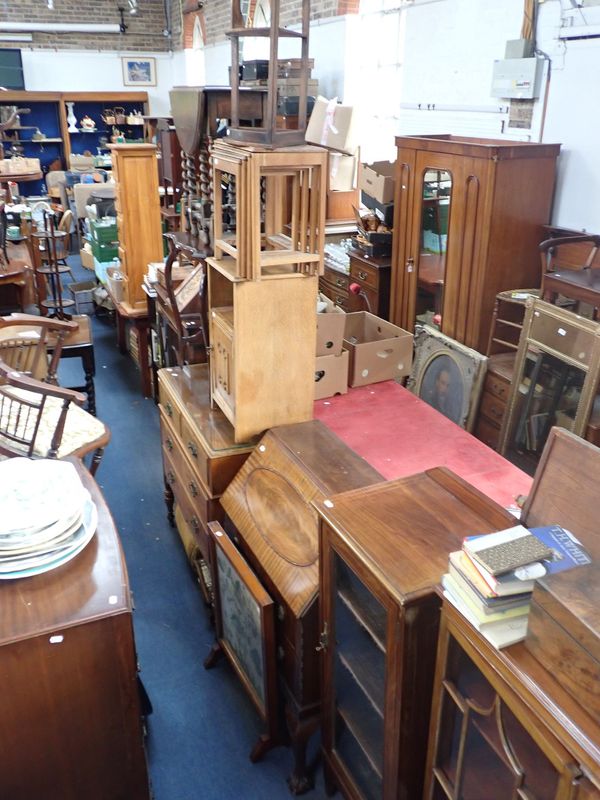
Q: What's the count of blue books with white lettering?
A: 1